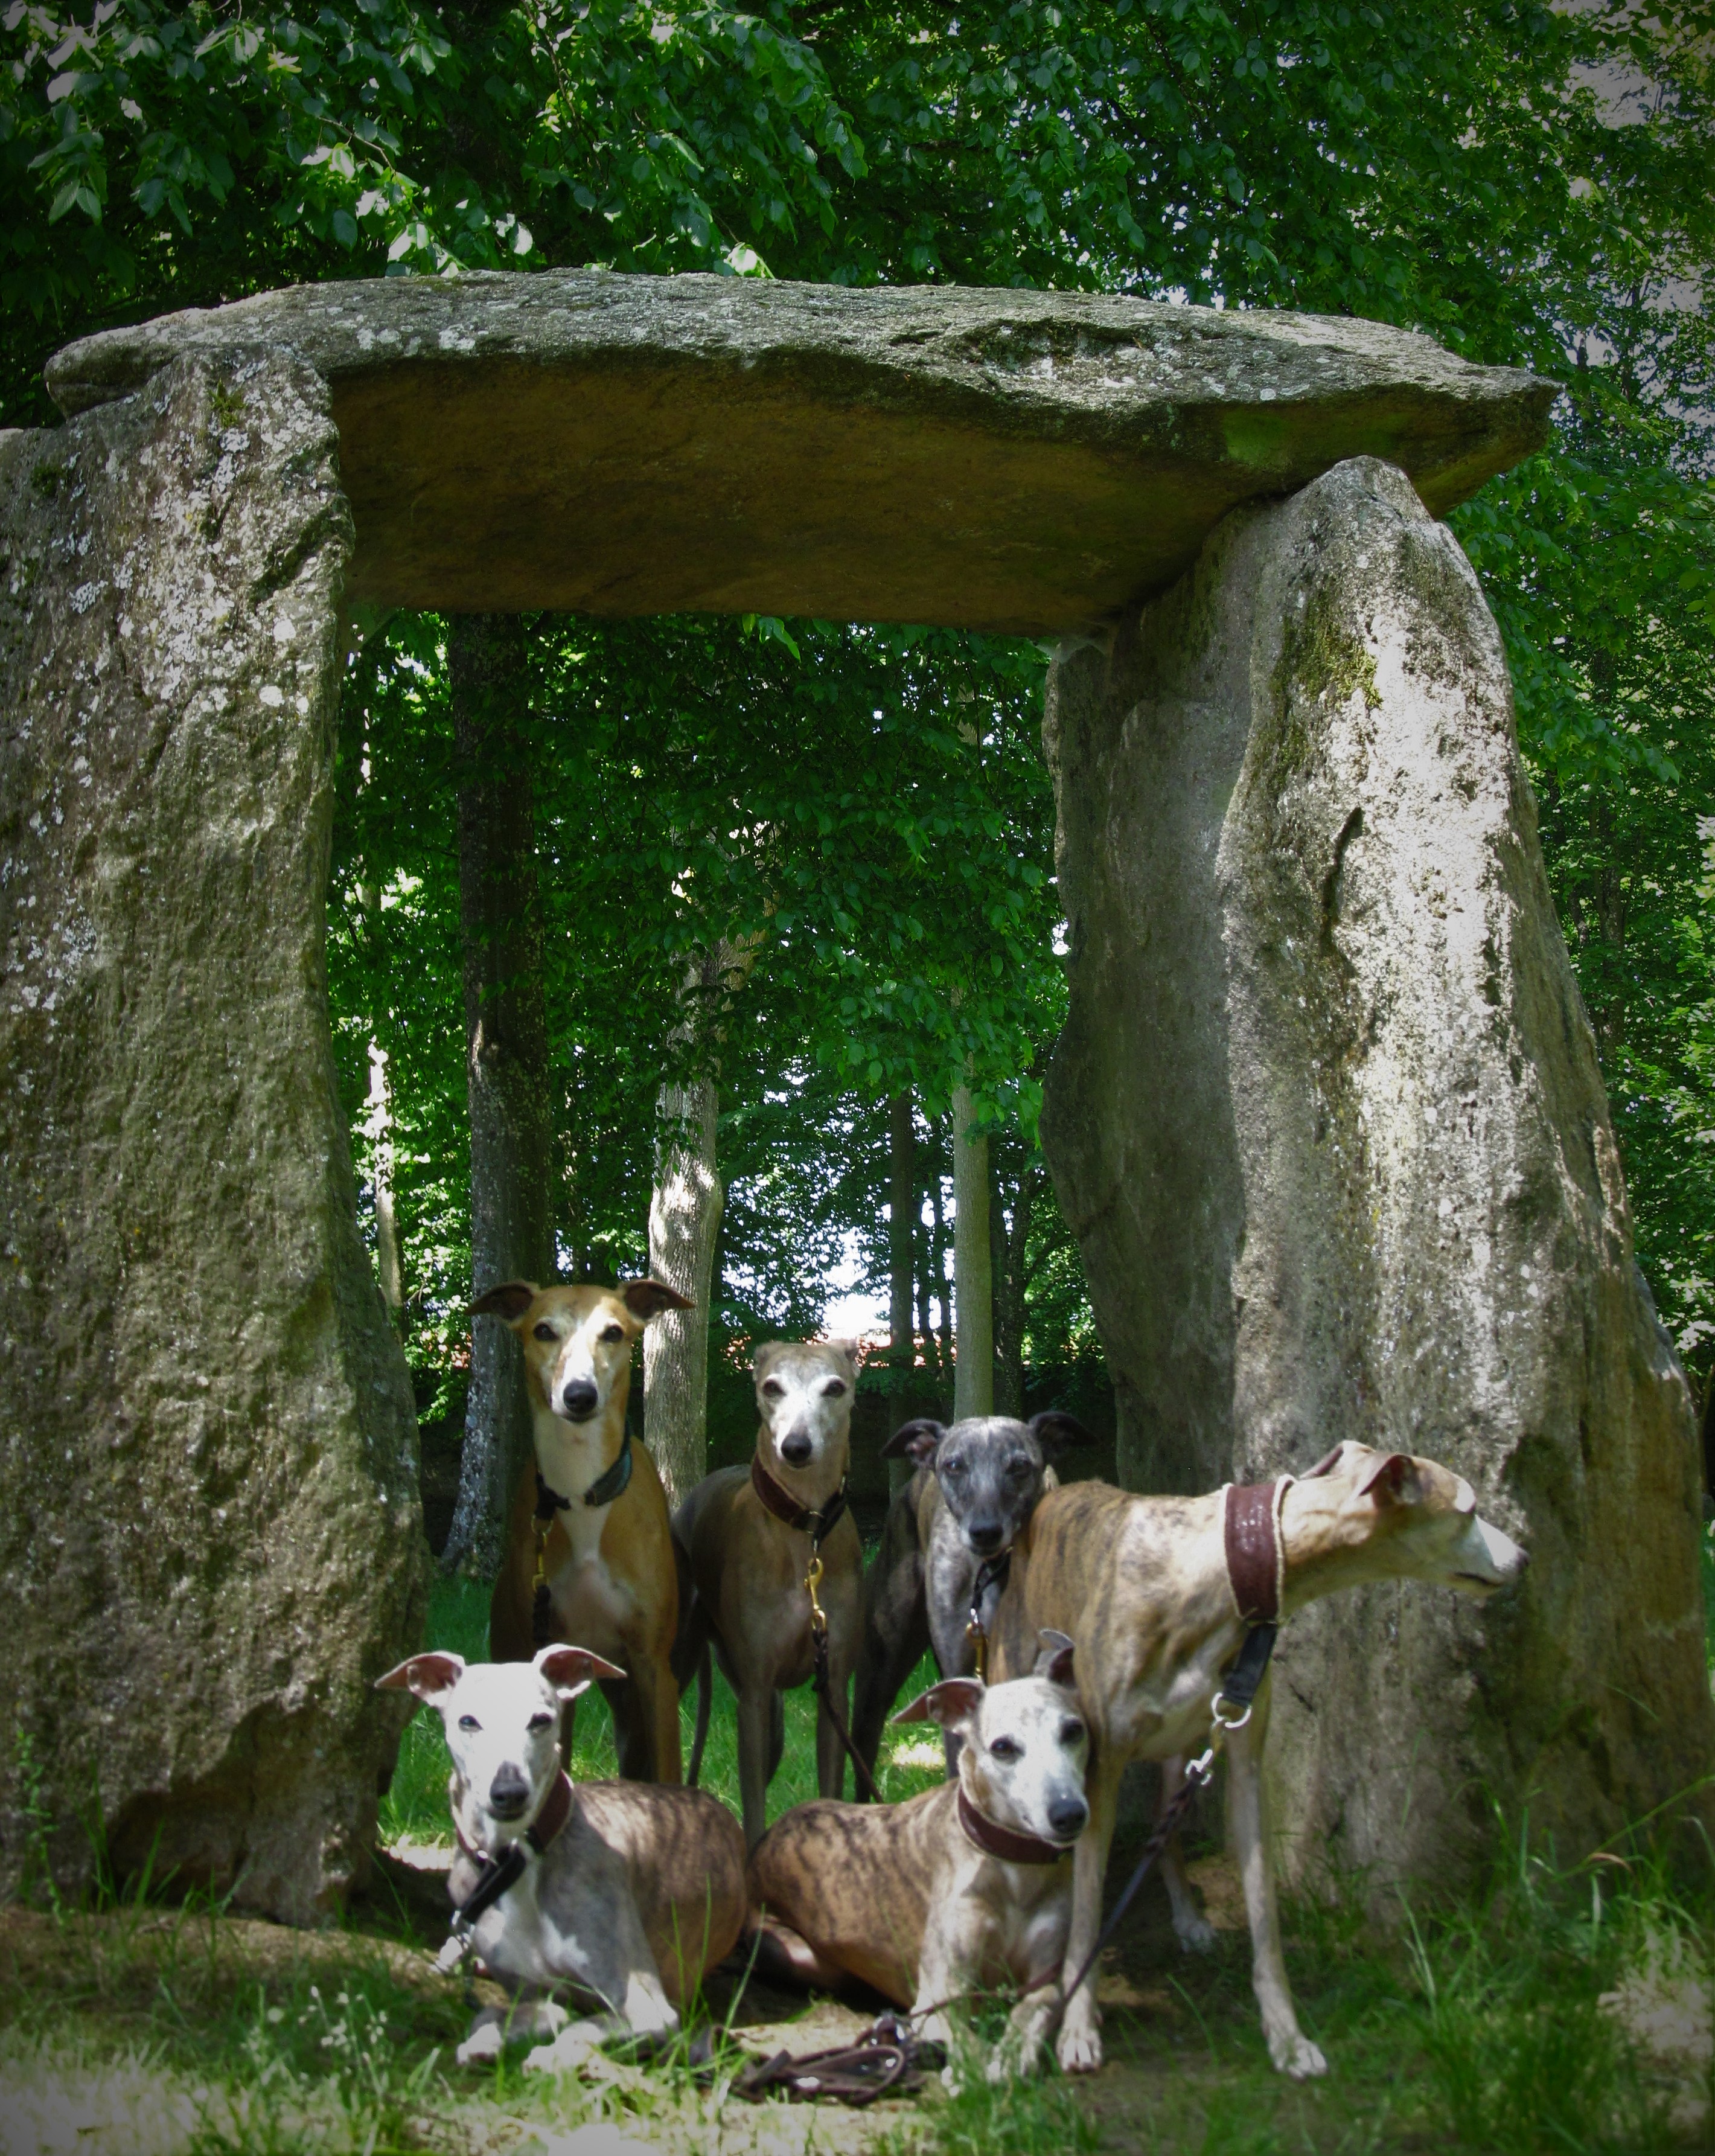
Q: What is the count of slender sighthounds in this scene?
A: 6